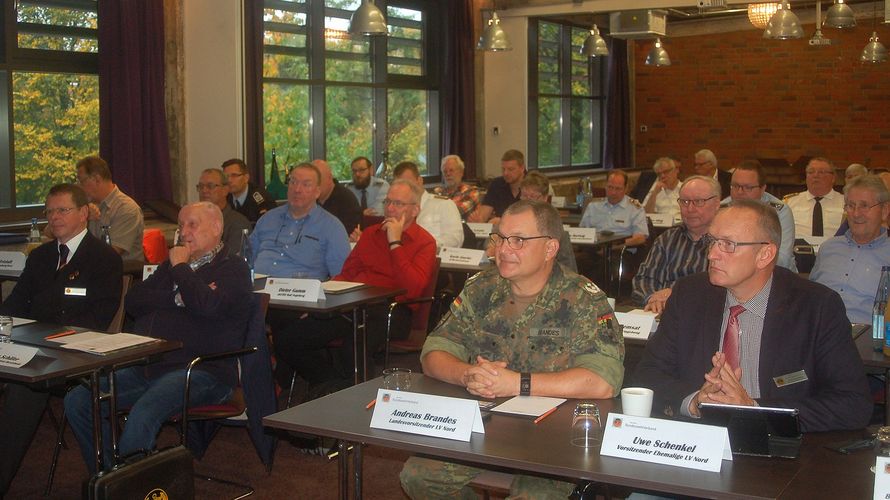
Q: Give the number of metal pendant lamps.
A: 7